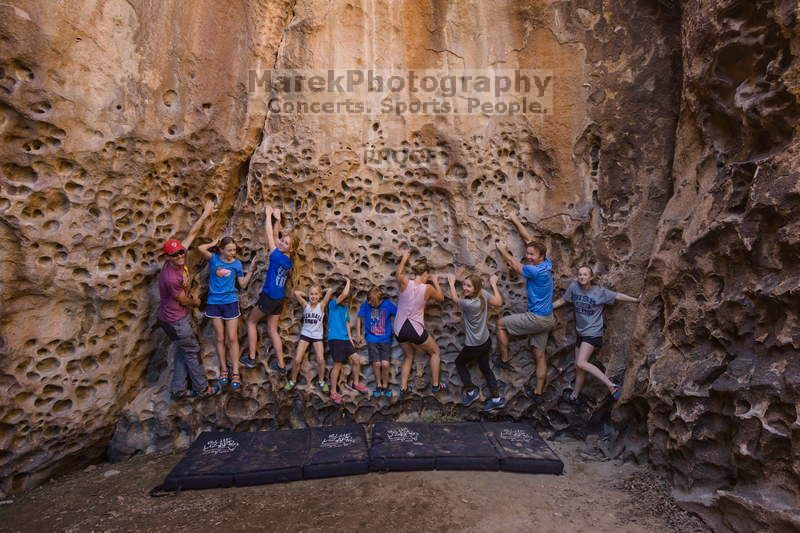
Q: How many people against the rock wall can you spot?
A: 10